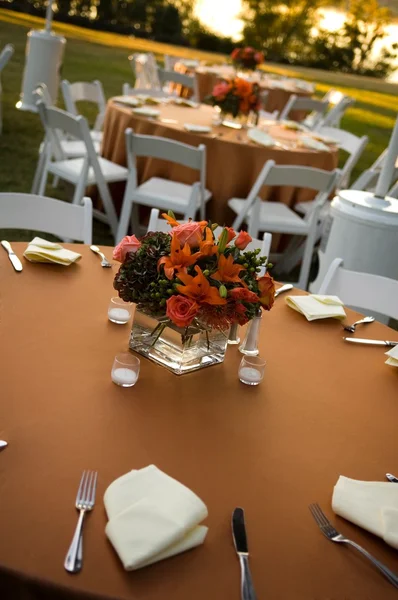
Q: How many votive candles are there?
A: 3